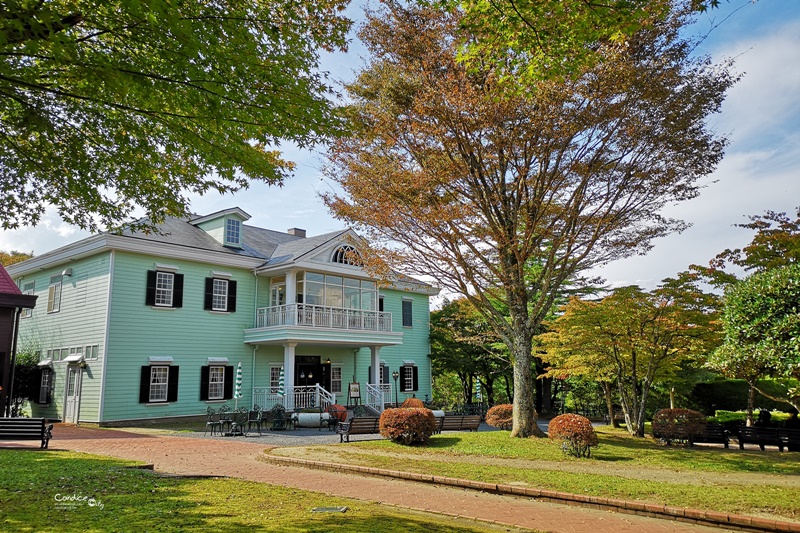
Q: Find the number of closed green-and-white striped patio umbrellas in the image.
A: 3